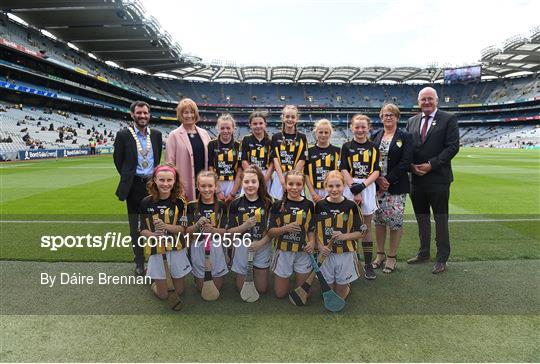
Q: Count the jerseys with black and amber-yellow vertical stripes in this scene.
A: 10